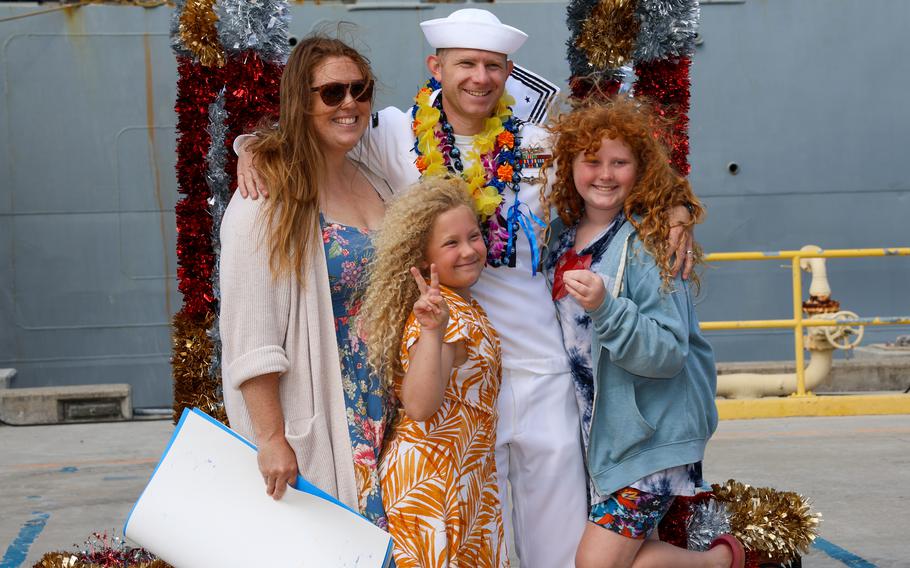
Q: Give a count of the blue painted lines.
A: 2